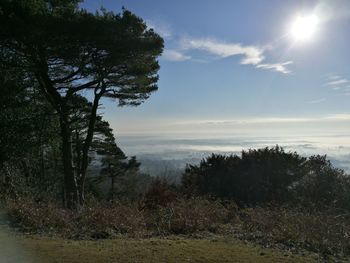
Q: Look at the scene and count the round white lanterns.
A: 0